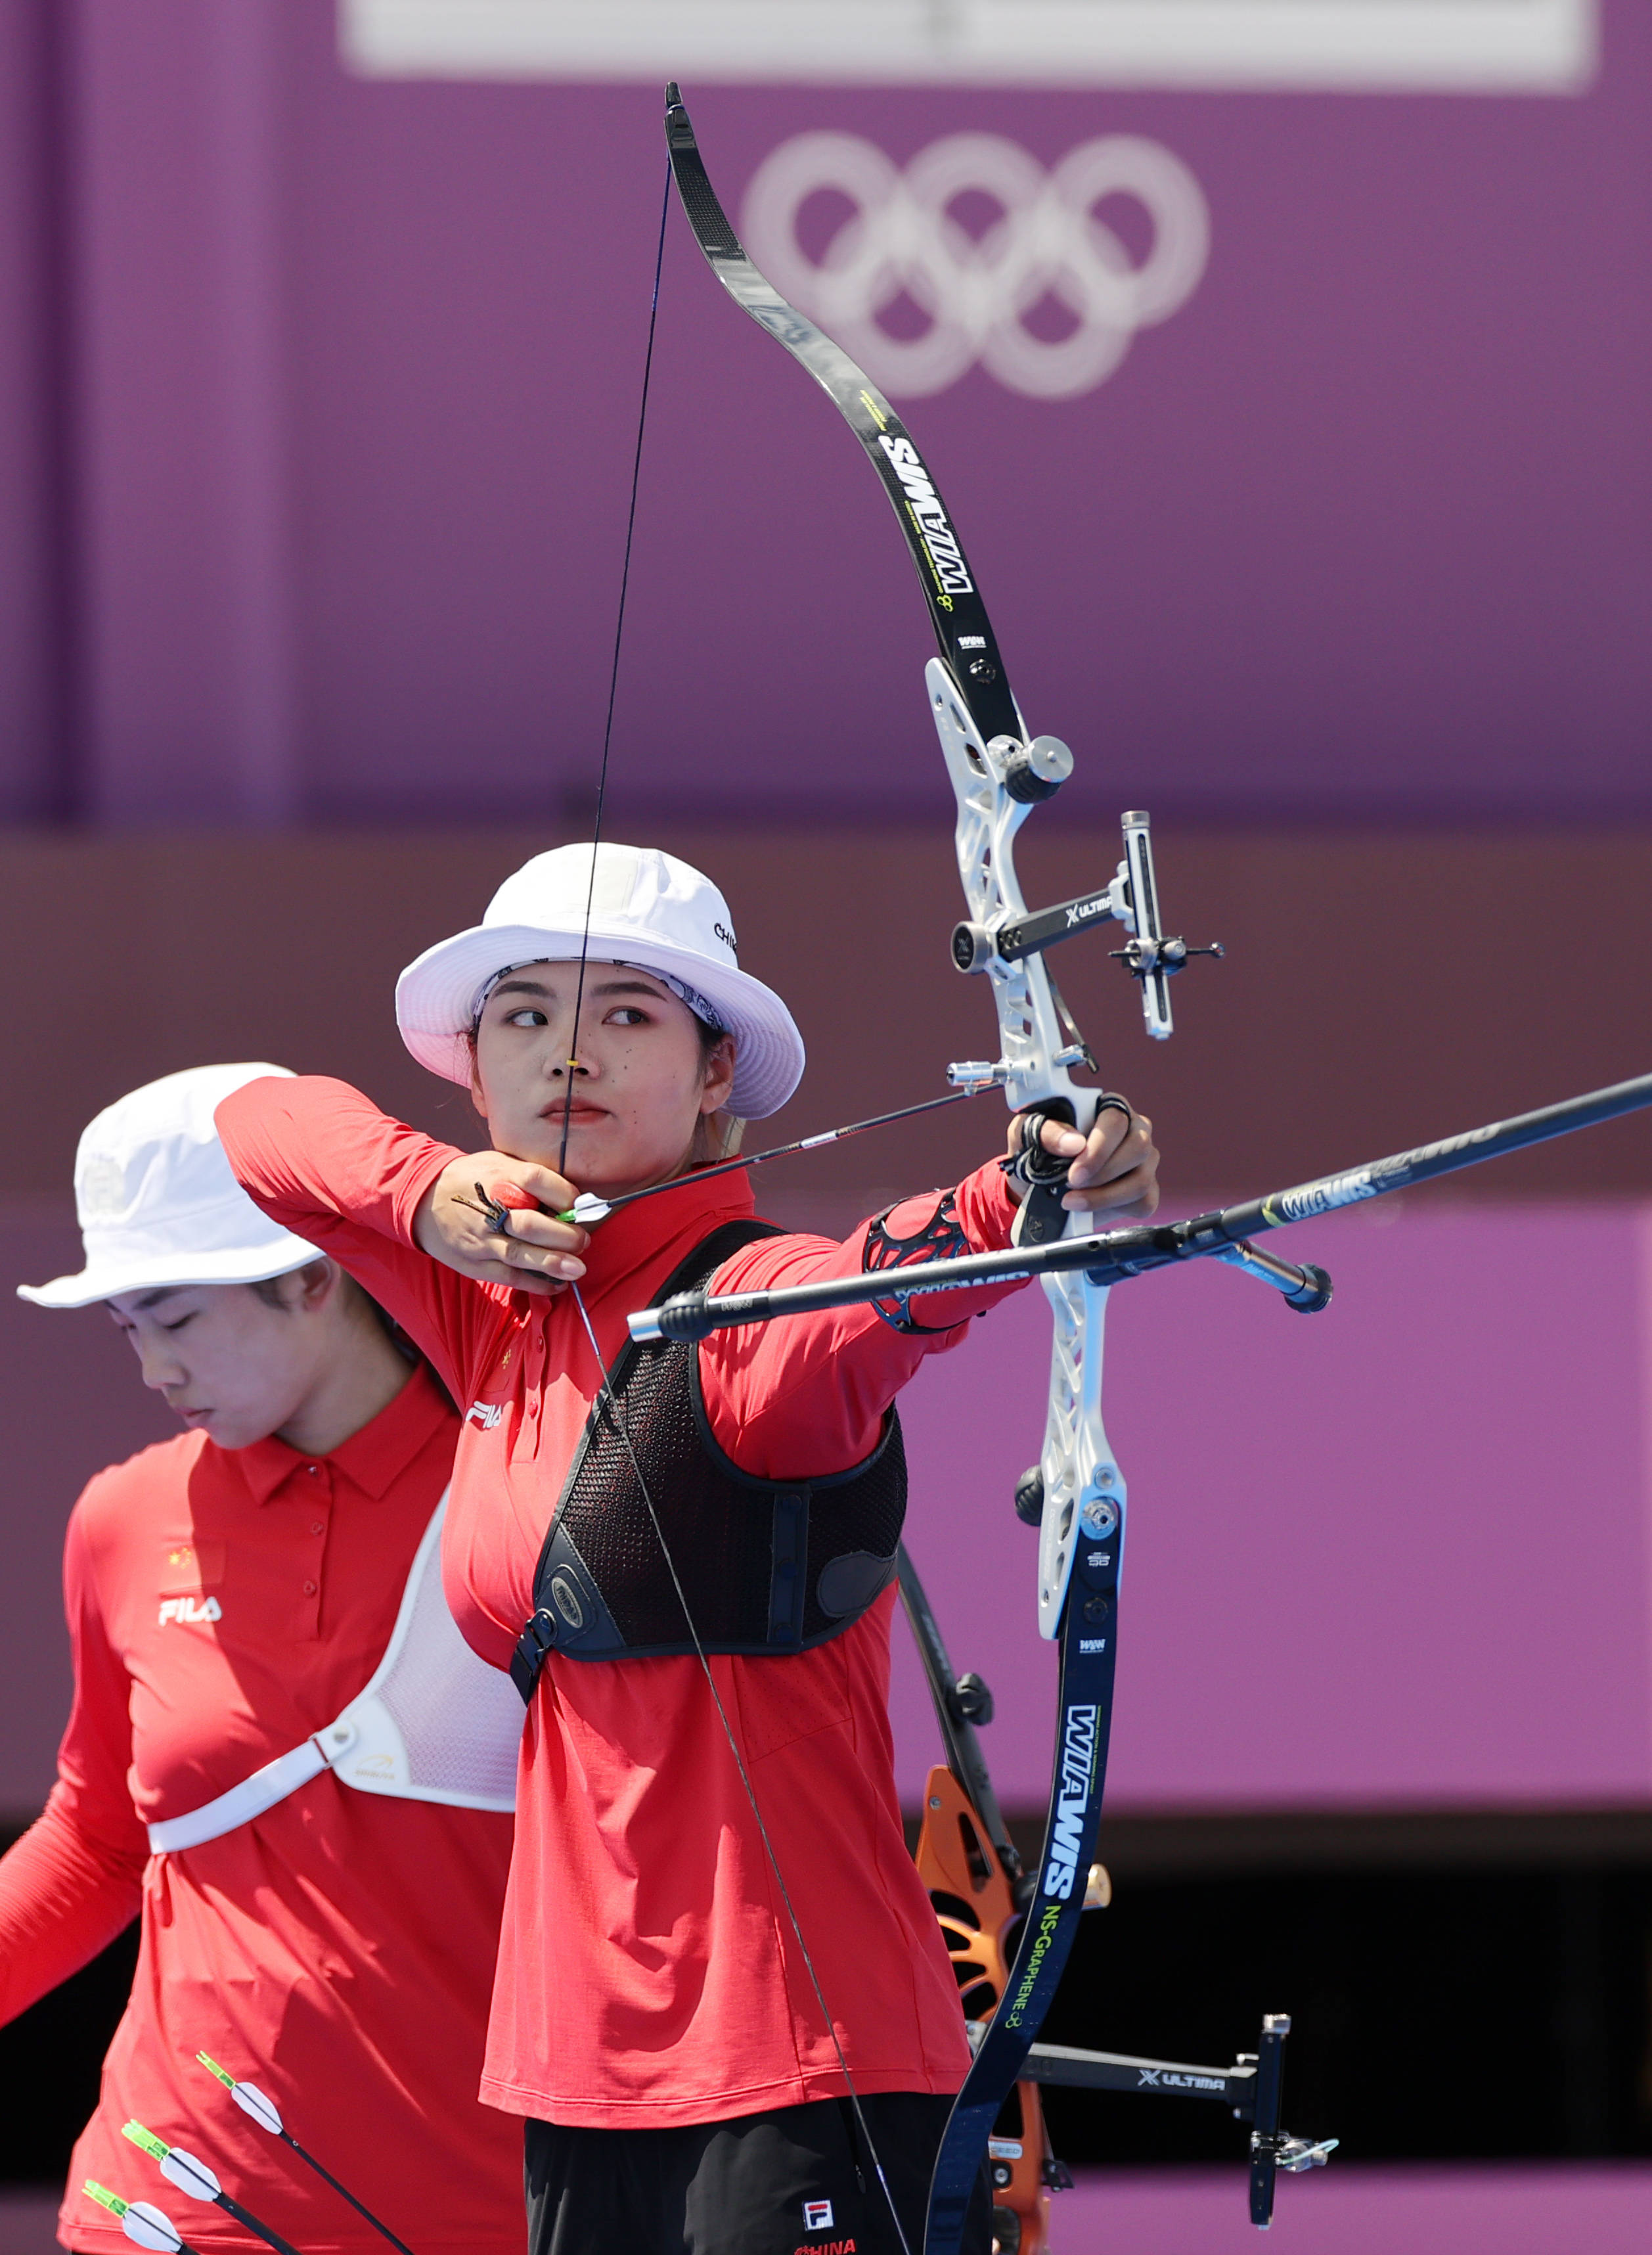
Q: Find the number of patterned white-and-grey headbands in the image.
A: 1